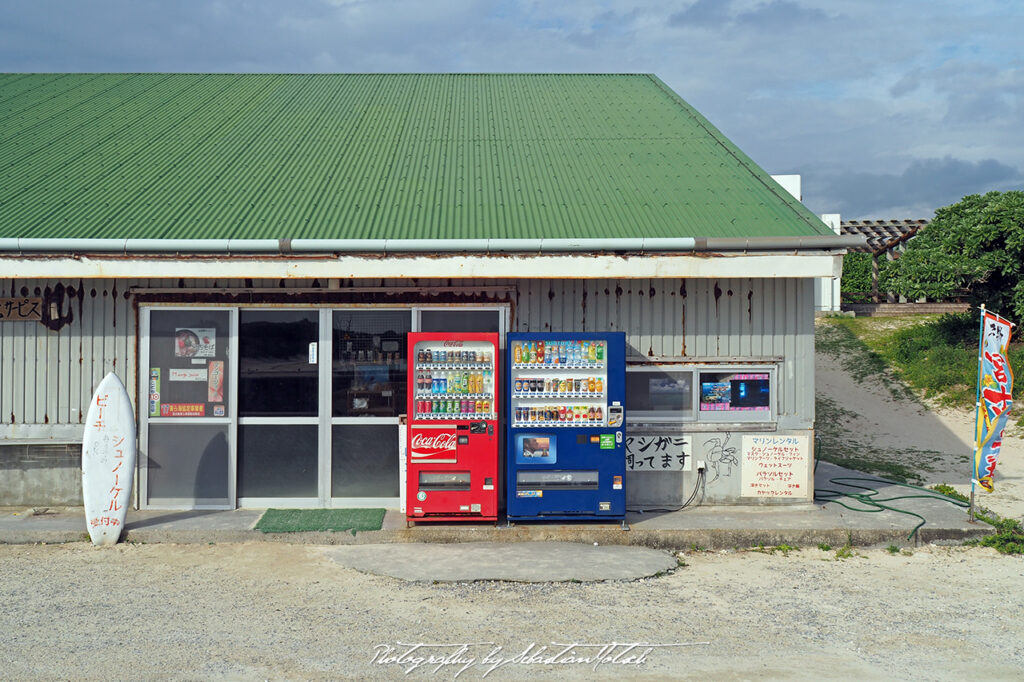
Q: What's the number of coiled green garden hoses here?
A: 1